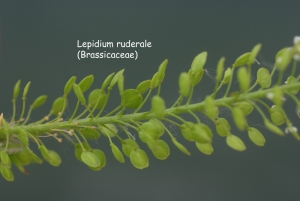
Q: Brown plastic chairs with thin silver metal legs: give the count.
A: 0